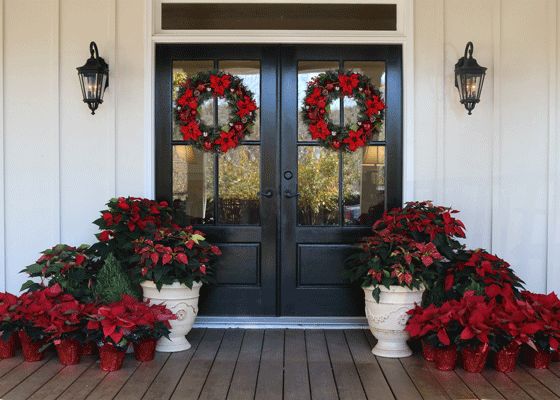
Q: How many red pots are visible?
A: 12